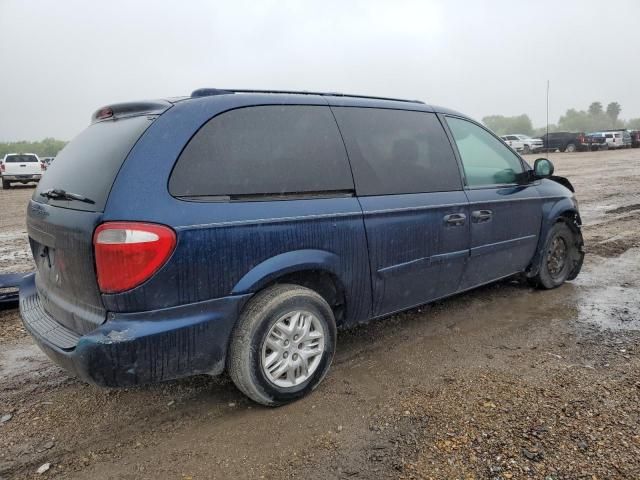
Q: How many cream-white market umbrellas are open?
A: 0